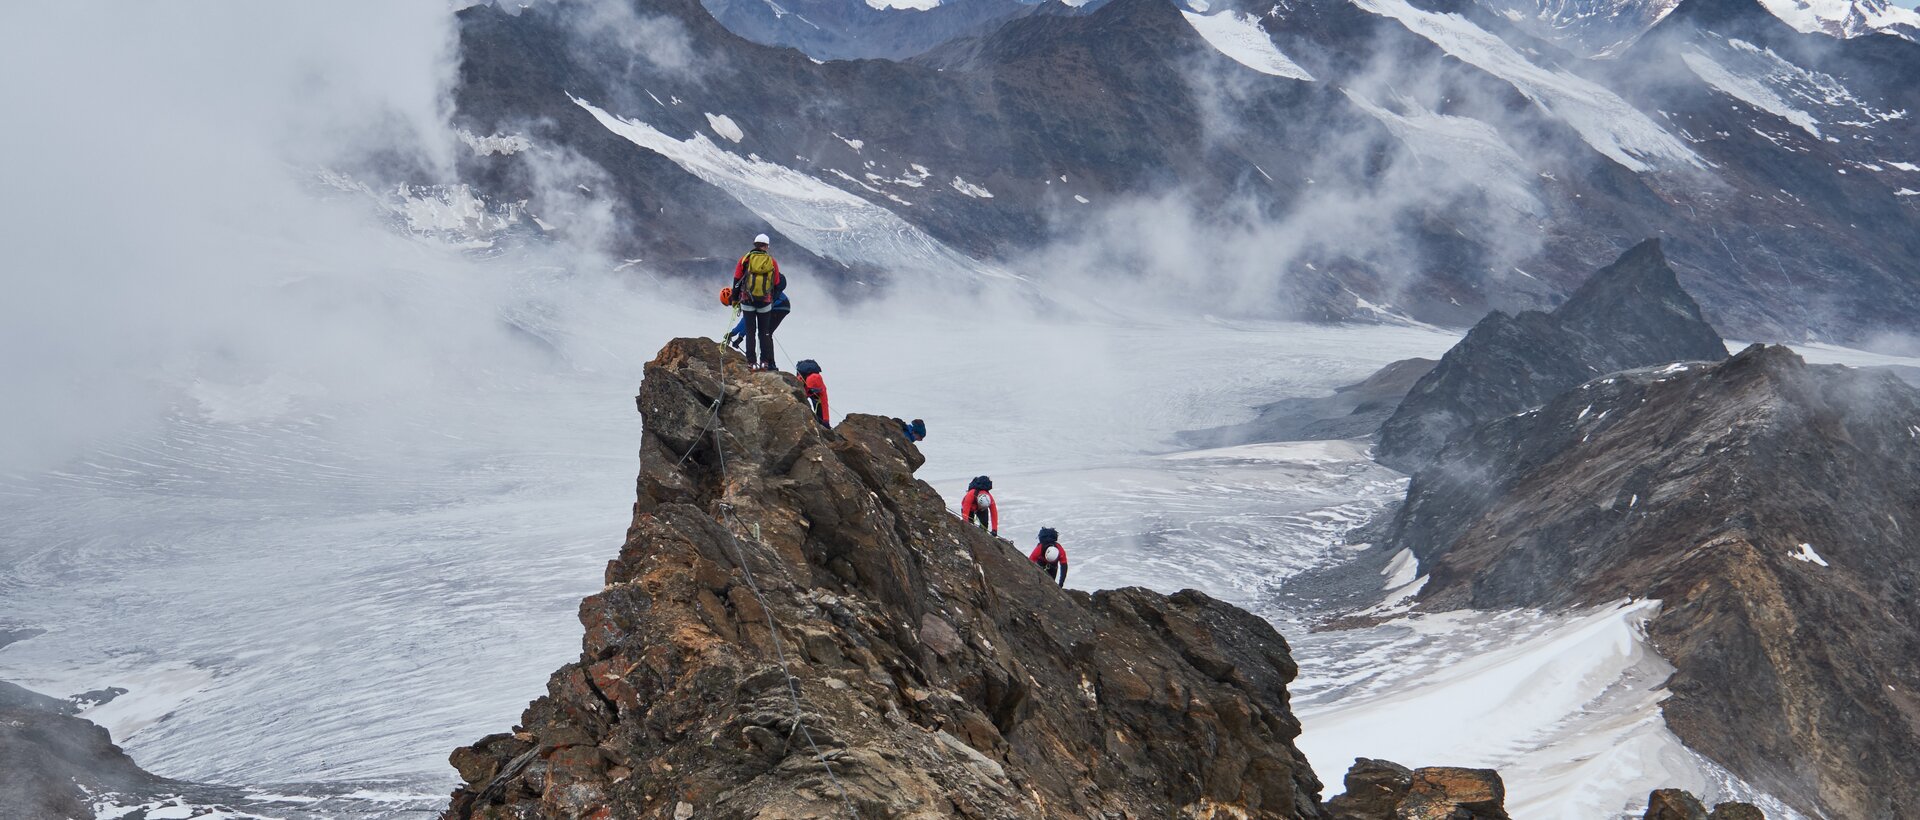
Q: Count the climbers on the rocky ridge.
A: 6